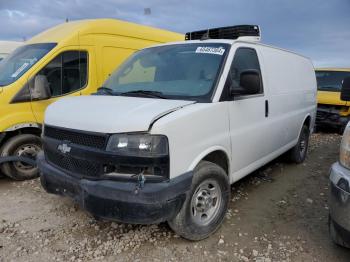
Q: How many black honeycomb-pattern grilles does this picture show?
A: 2